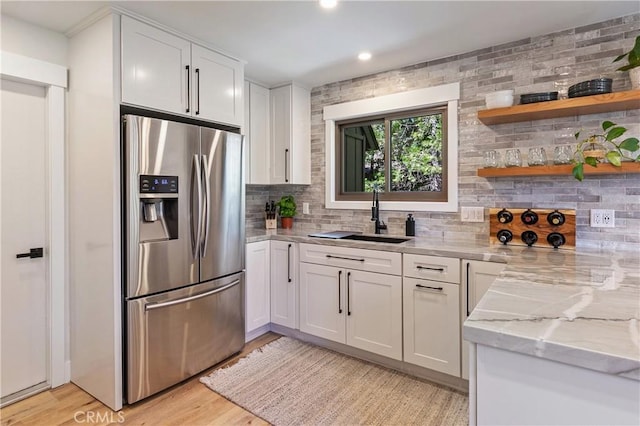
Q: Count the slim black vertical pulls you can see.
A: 7